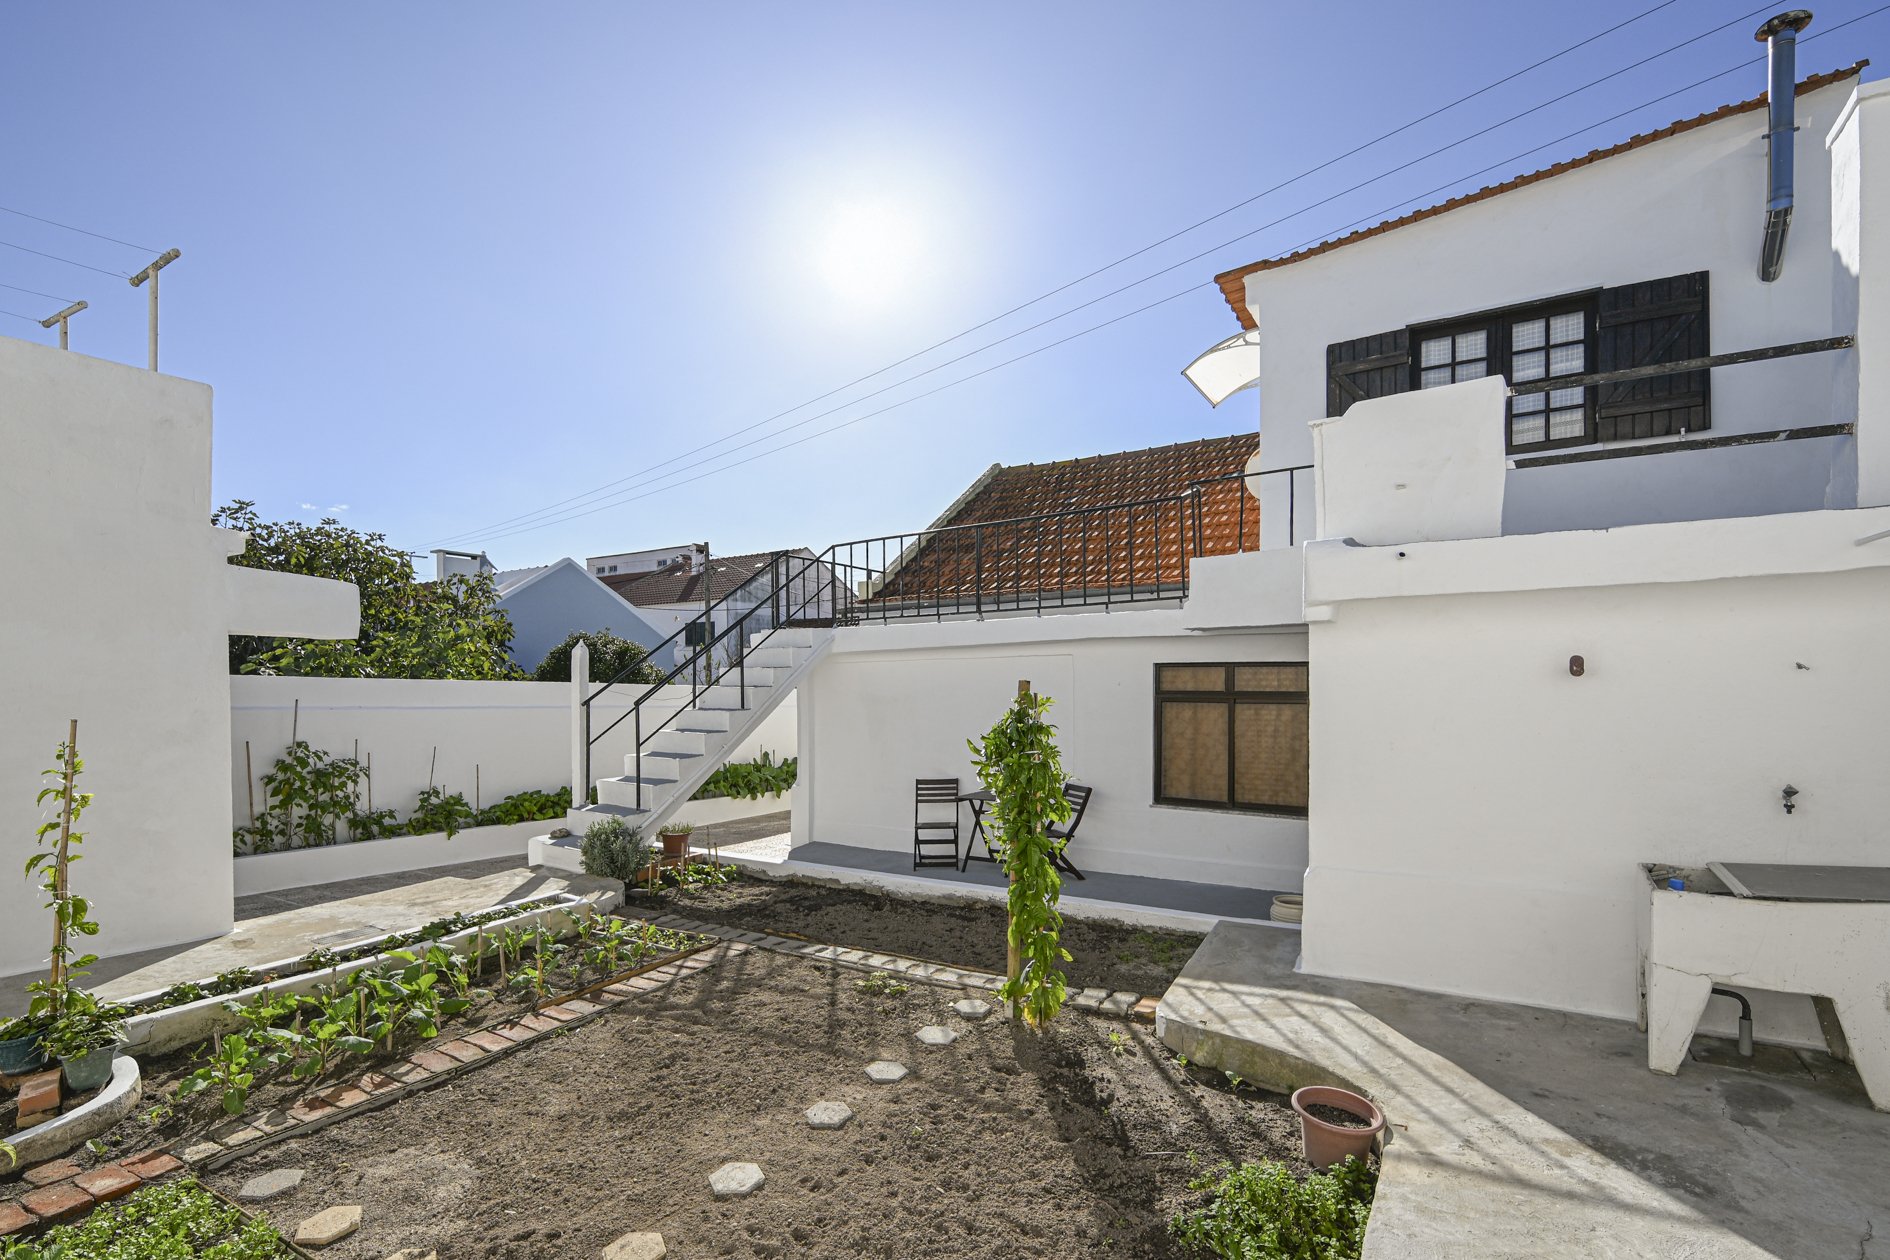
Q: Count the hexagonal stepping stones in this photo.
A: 9